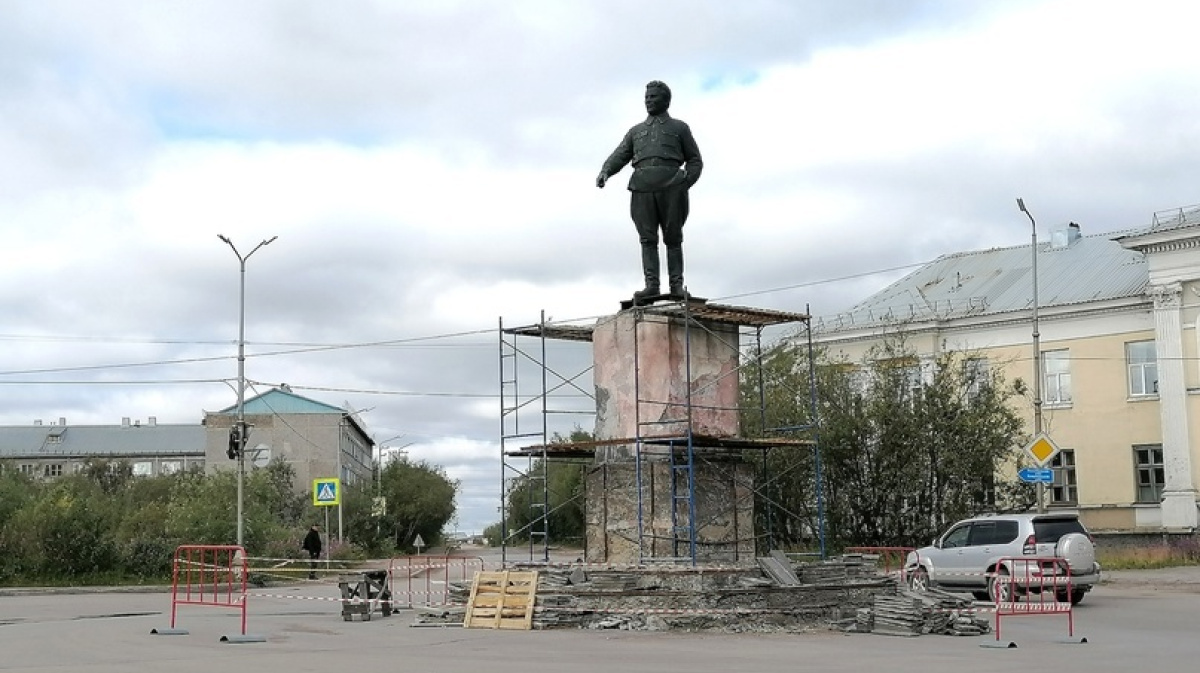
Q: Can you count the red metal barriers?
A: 4